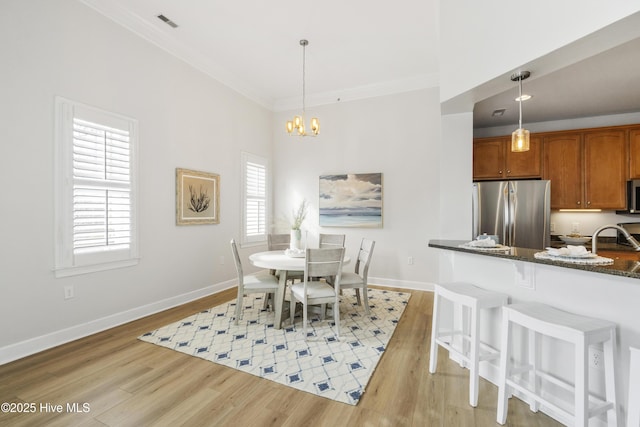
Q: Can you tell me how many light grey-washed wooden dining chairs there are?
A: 5